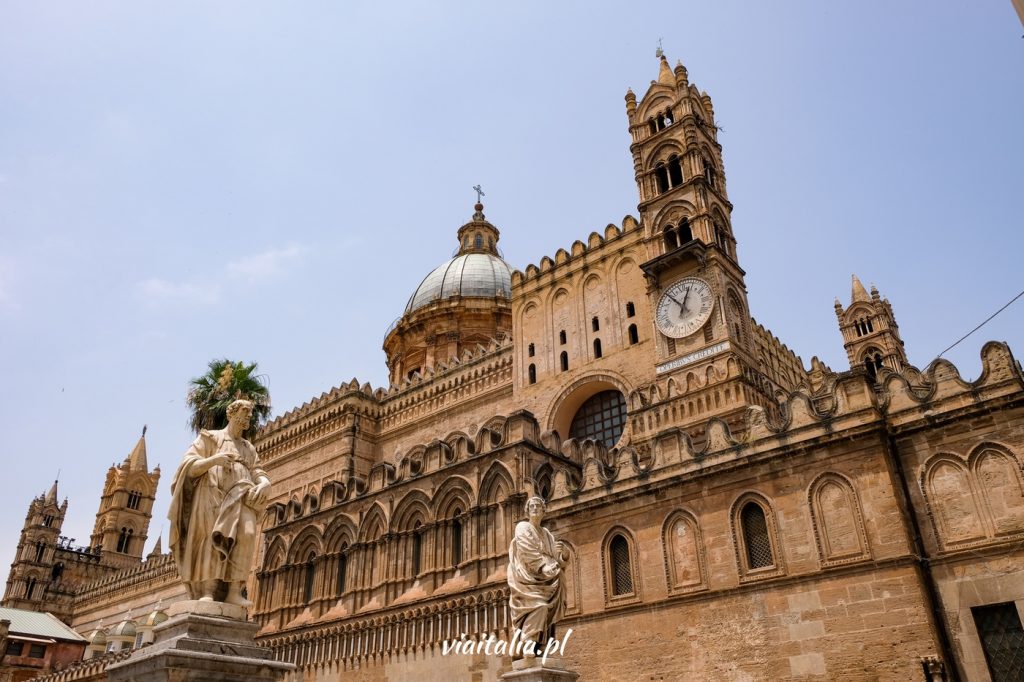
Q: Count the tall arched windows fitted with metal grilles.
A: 2